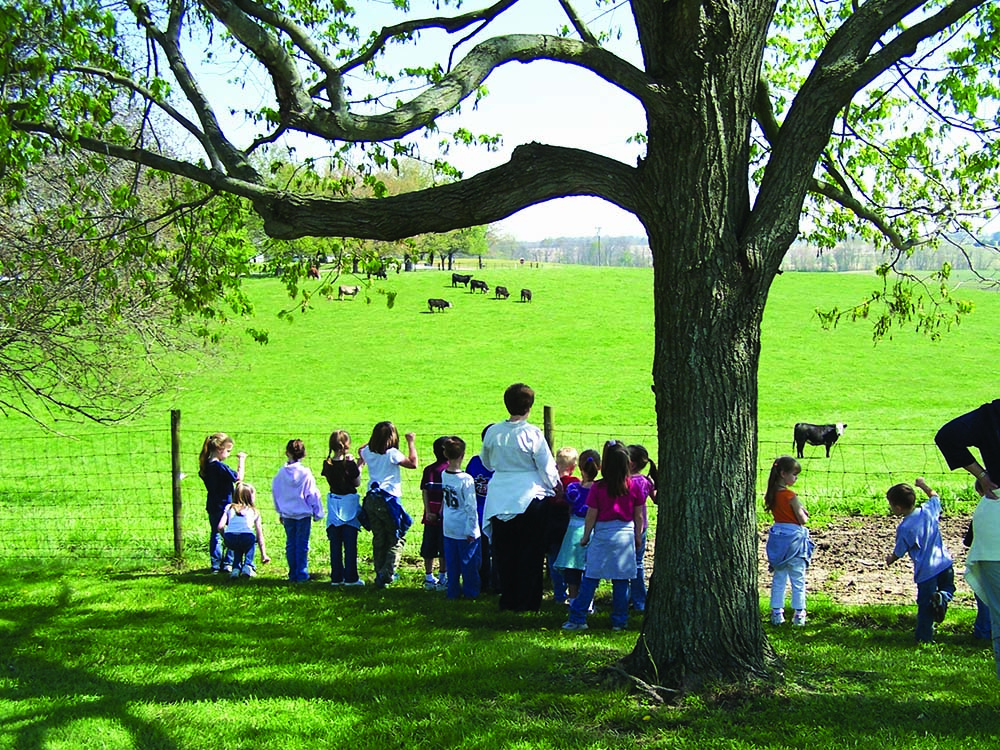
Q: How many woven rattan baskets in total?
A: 0